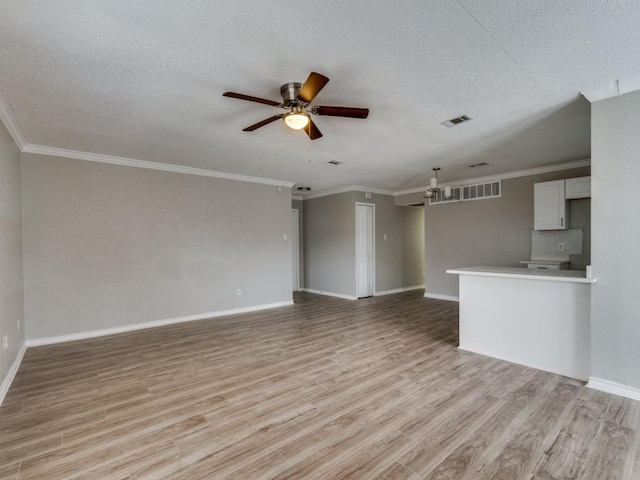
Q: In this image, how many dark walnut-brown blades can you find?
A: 5